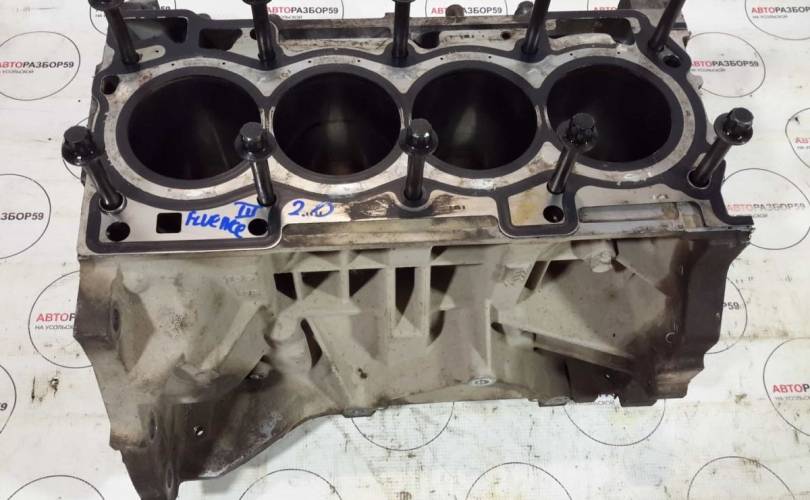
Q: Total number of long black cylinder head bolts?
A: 10